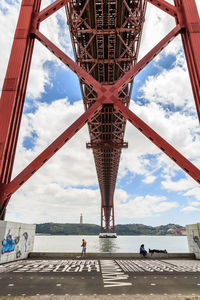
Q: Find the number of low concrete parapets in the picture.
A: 1